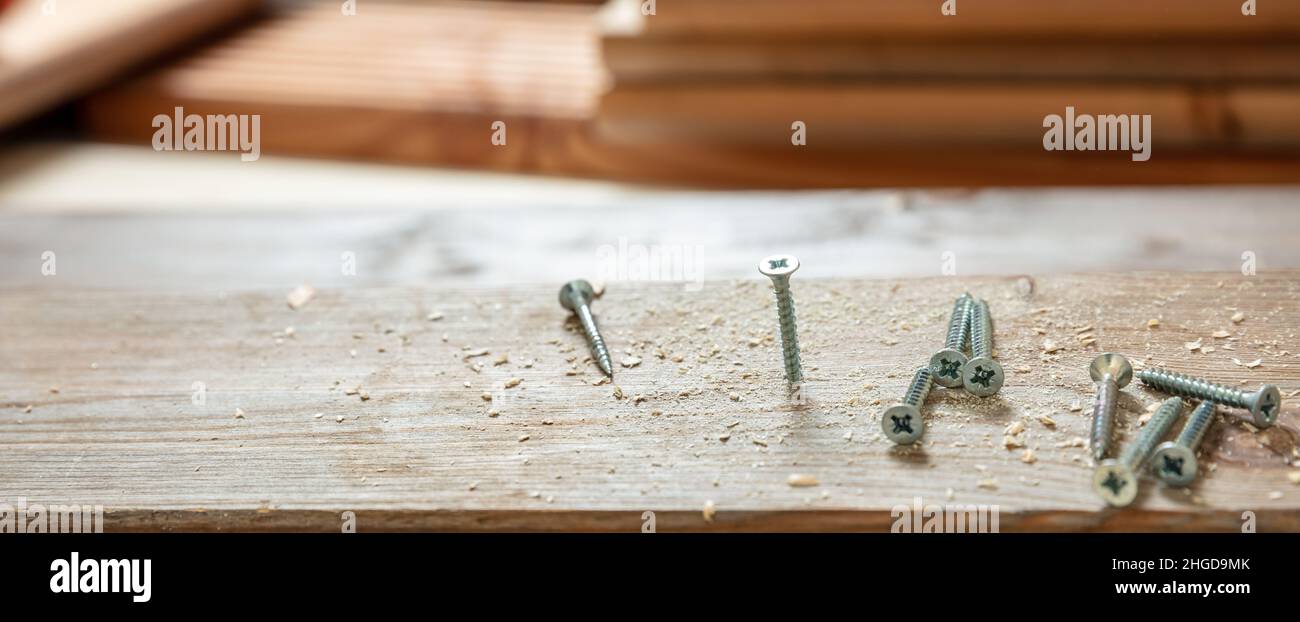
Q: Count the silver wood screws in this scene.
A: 9